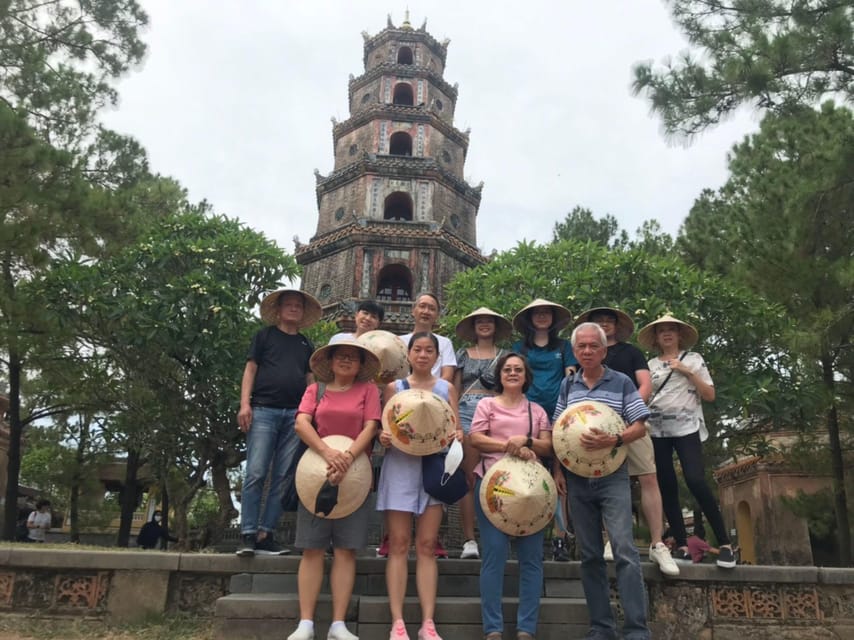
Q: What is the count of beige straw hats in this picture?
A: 11